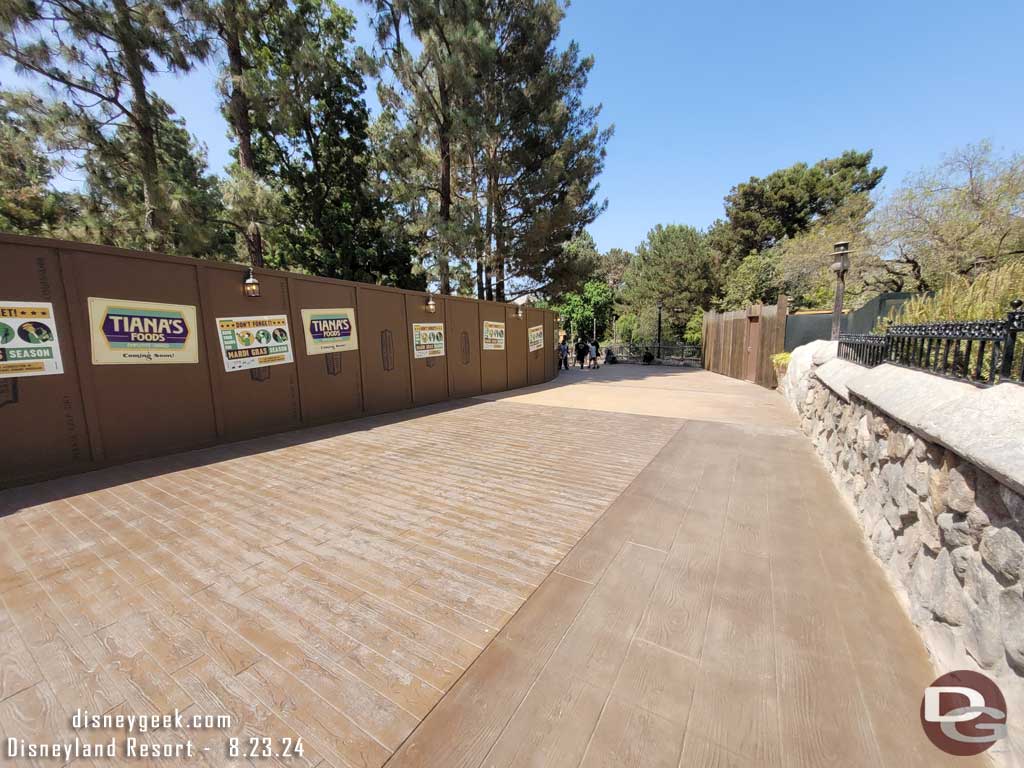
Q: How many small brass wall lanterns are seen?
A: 3